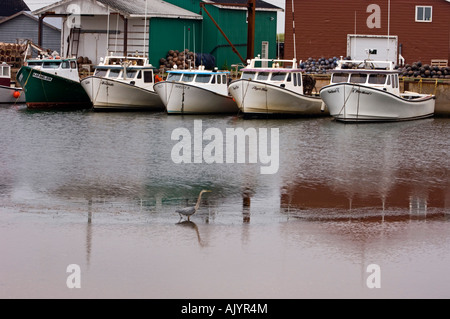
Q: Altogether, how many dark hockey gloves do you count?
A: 0